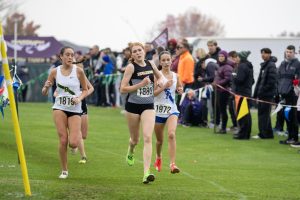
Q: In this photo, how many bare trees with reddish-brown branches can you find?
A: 2